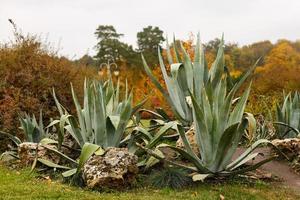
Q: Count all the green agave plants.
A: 5